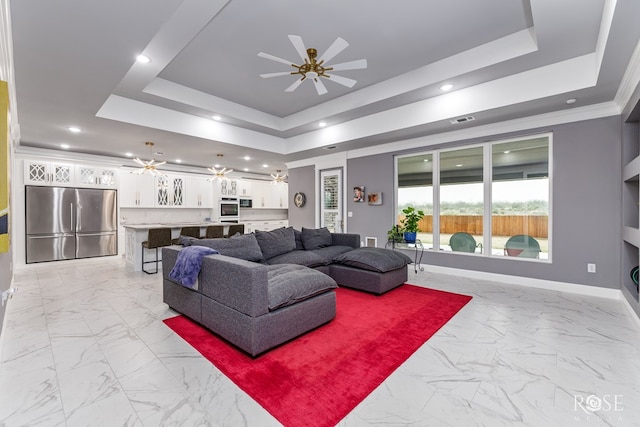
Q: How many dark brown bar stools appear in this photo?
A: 4